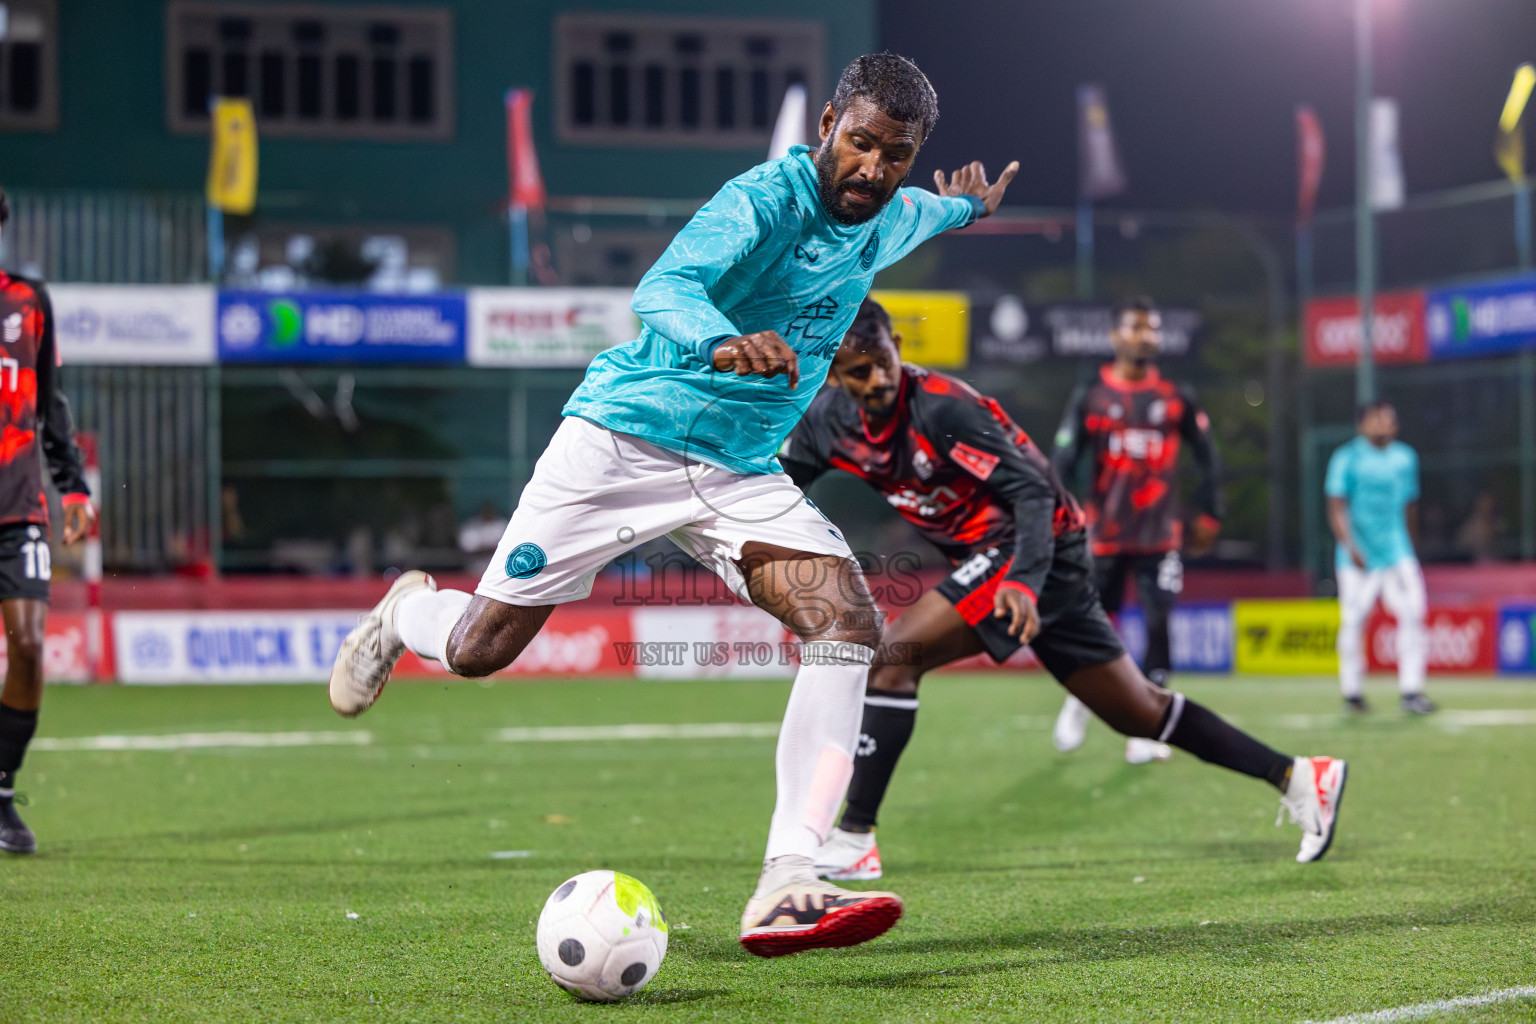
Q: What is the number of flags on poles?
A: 7